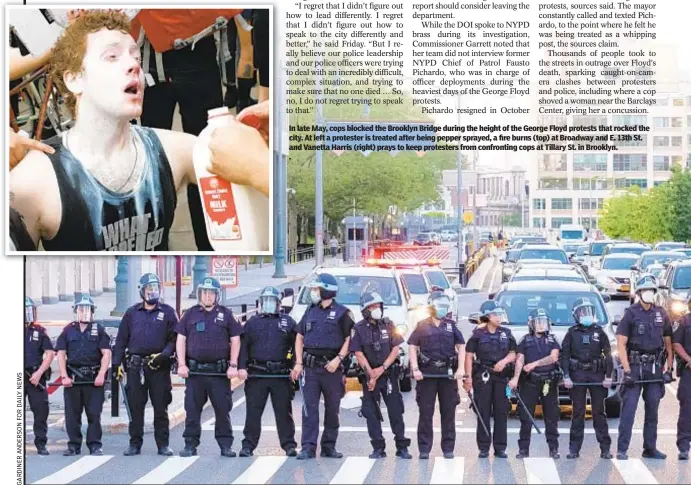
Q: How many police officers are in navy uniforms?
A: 13